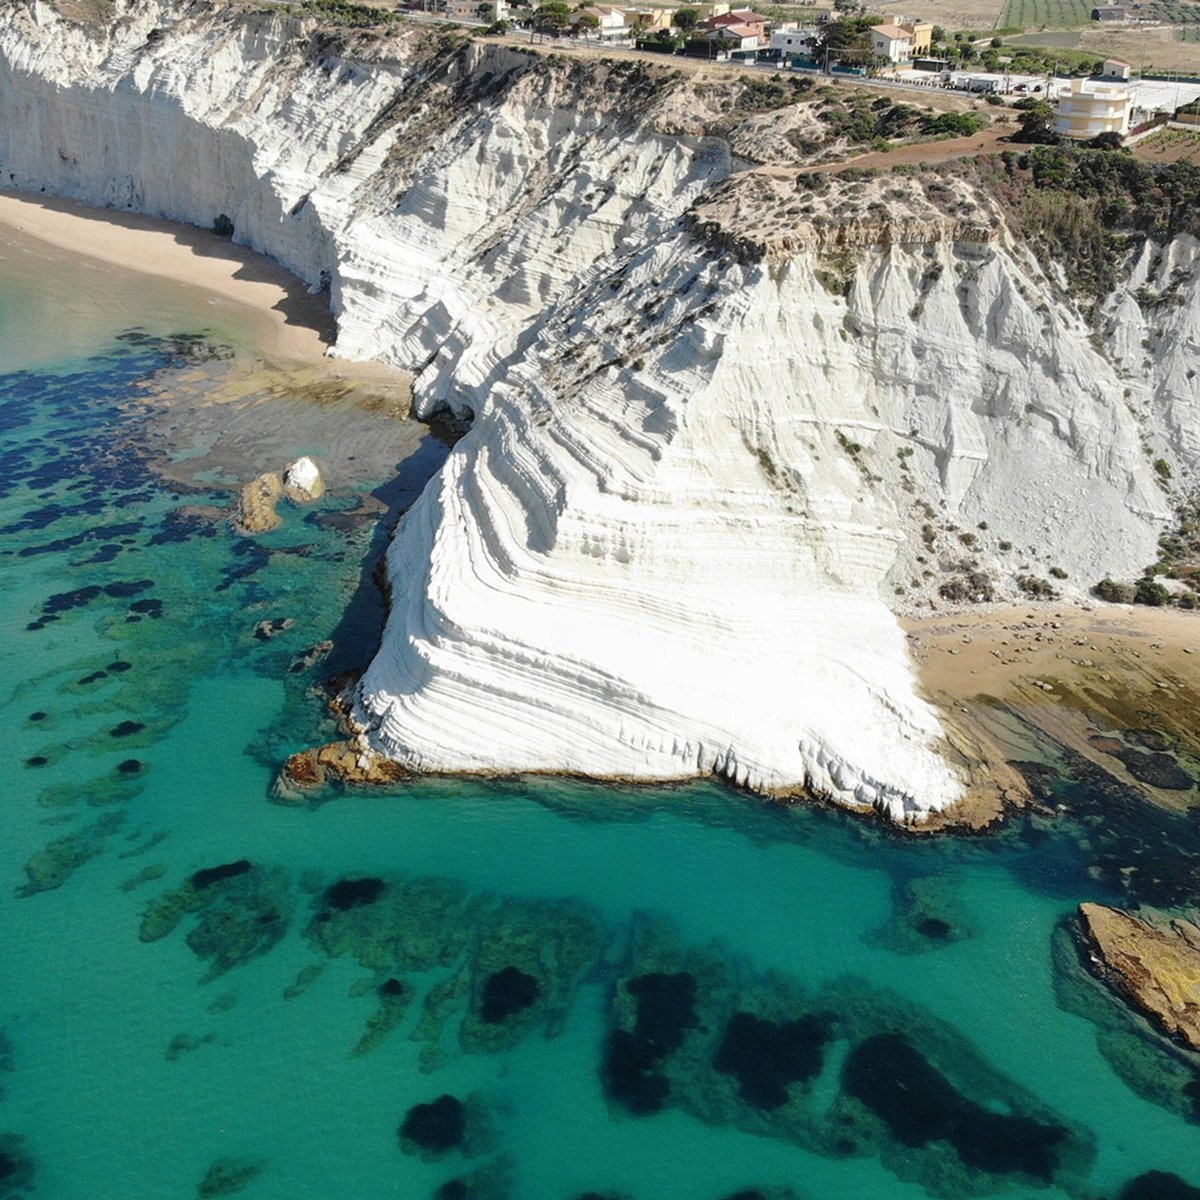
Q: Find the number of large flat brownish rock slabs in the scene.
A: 1